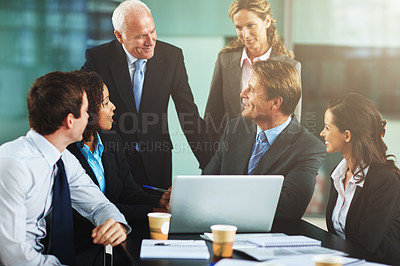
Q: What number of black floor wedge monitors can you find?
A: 0